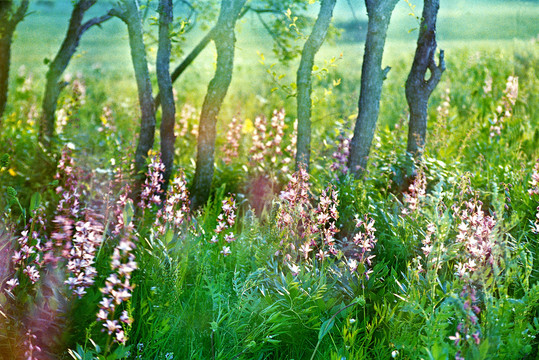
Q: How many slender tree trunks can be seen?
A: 8